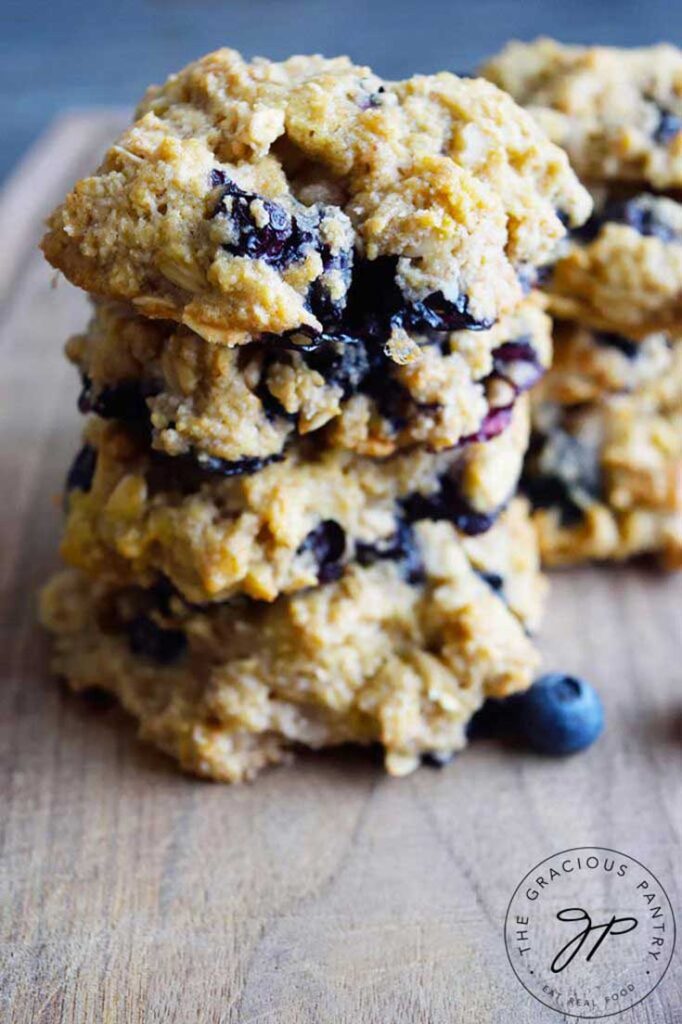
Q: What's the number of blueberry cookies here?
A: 8